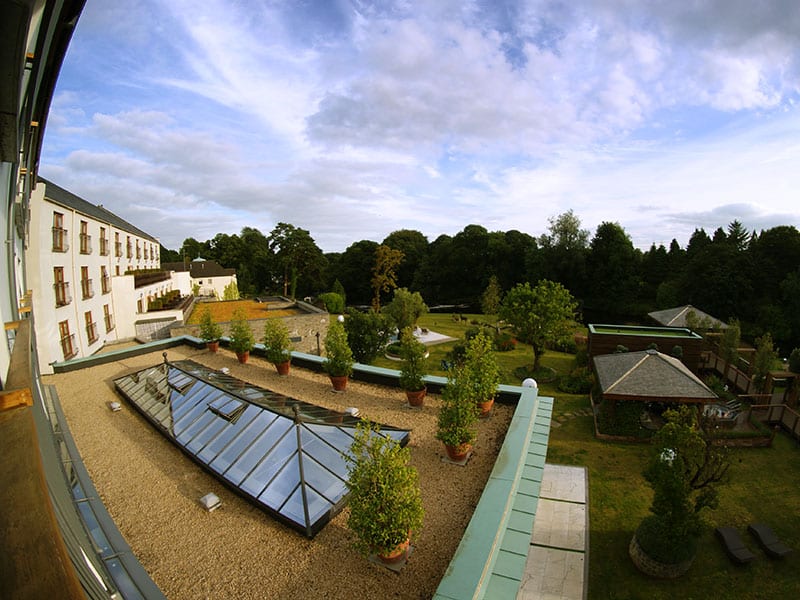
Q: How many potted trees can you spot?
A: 8